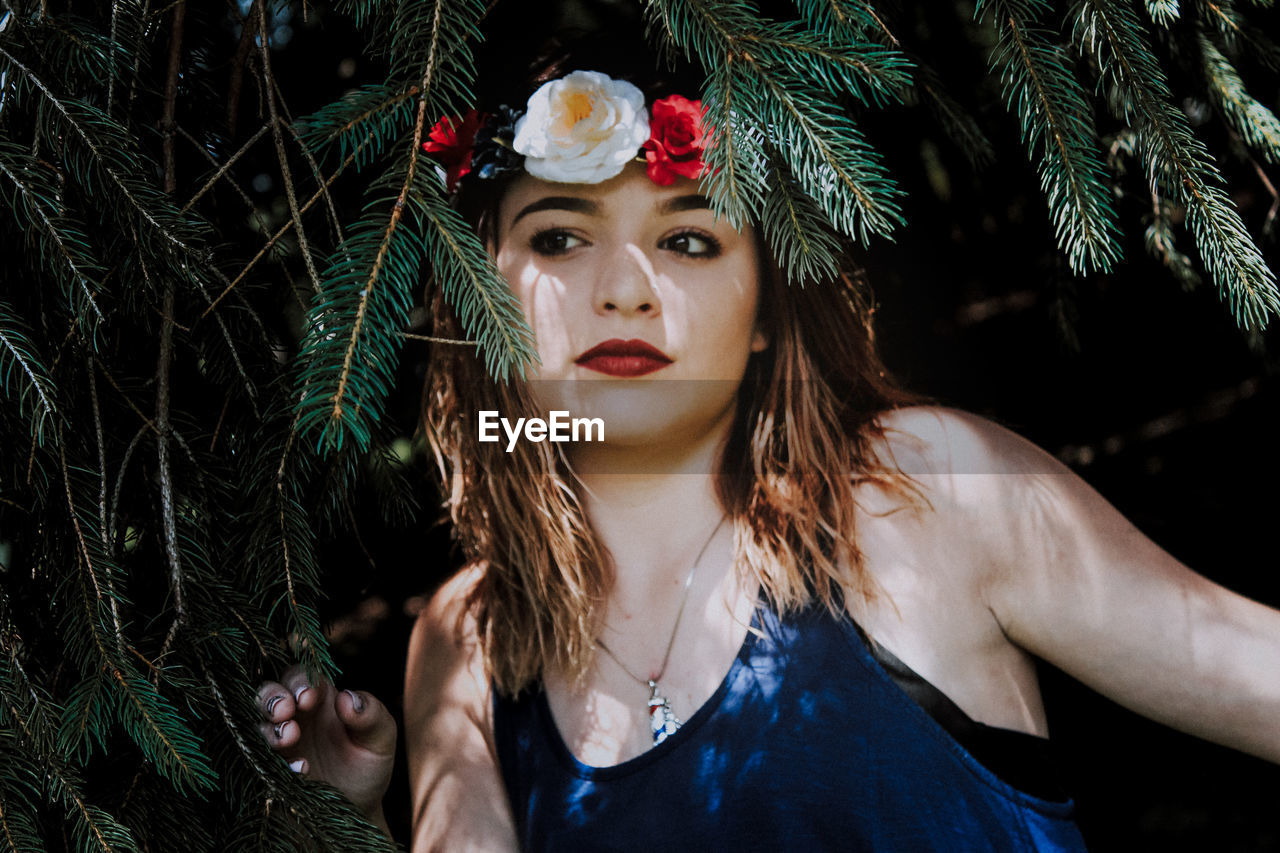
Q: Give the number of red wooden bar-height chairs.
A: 0